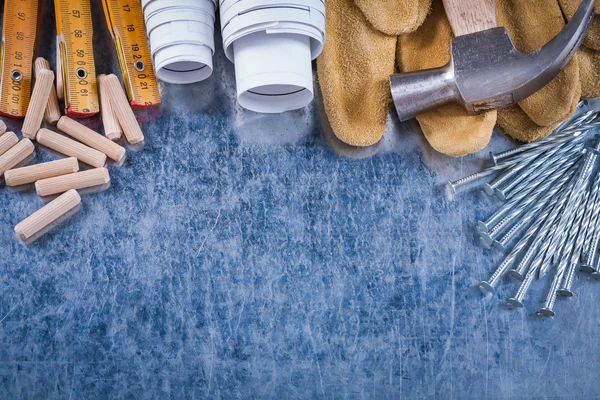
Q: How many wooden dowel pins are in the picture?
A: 12